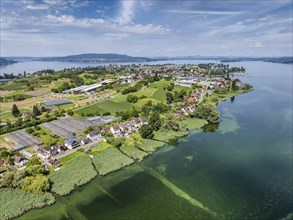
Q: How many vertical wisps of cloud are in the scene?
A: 1